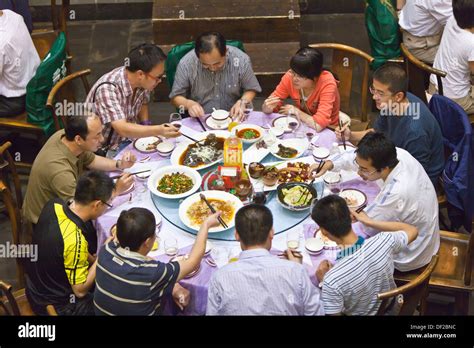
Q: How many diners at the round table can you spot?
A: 10